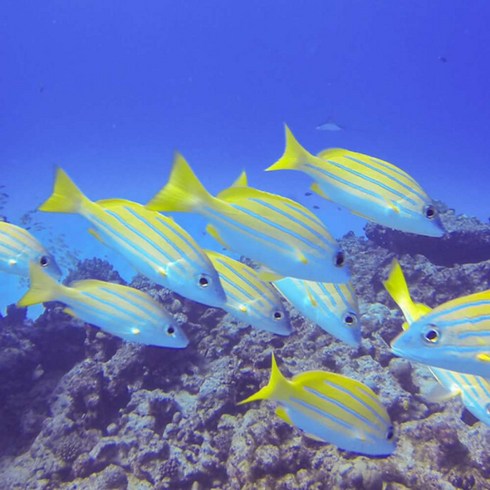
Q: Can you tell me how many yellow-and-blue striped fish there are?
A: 10